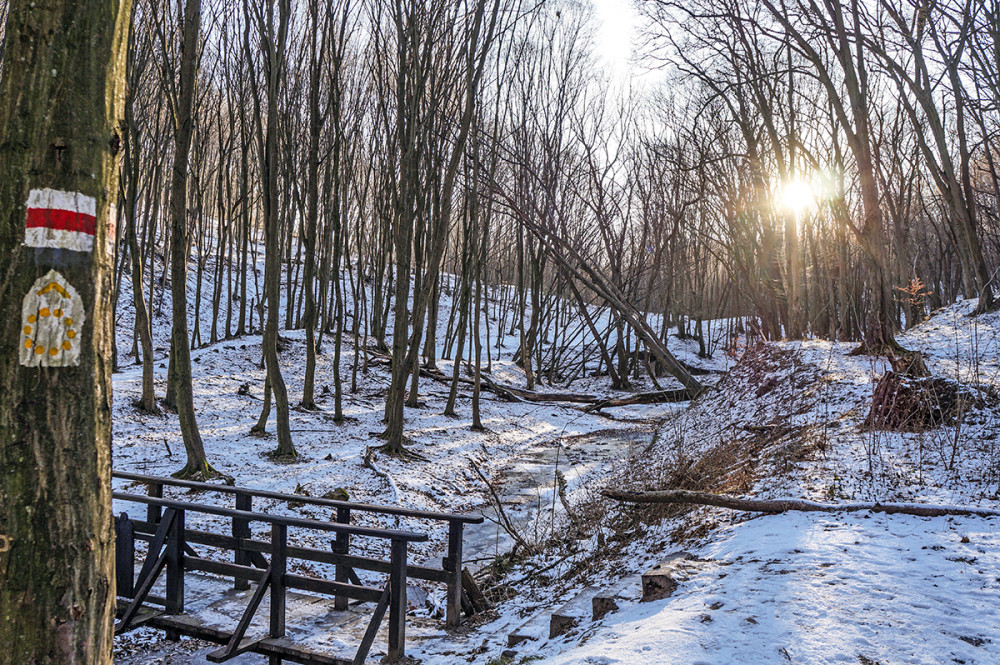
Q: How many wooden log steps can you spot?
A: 4